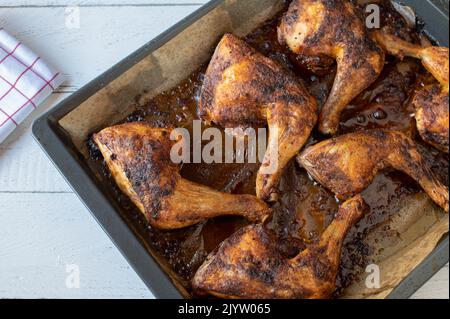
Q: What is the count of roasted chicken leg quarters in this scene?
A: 6